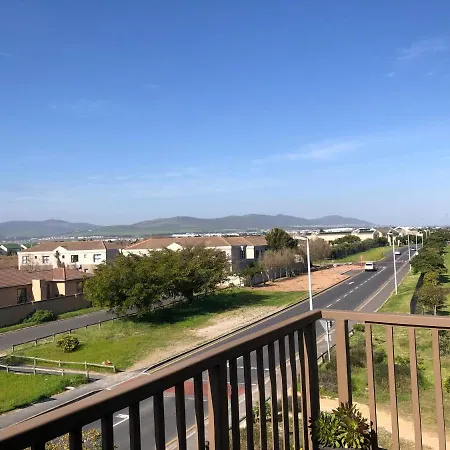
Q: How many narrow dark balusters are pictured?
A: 14